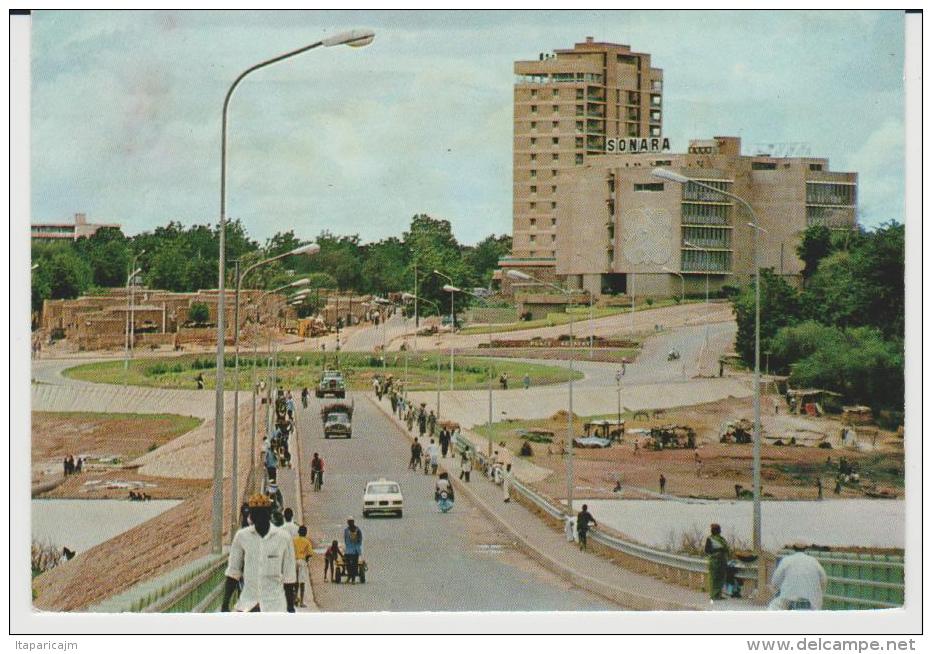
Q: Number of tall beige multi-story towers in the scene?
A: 1